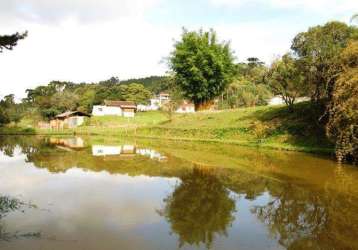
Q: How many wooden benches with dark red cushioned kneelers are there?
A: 0